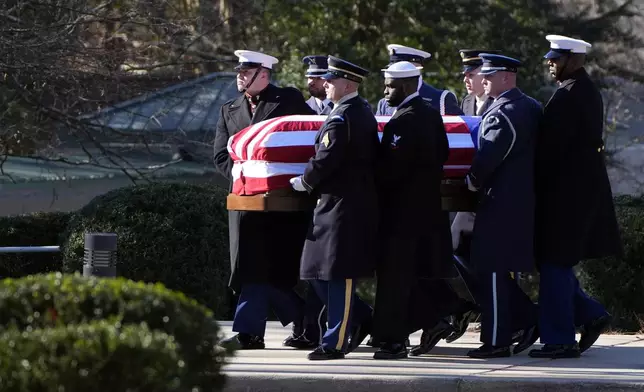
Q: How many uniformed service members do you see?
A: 8